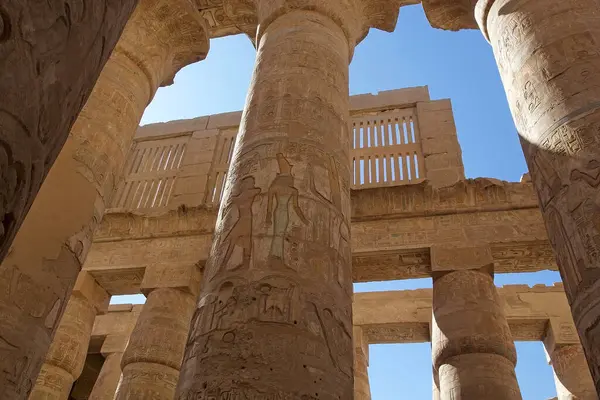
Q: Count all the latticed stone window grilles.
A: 3